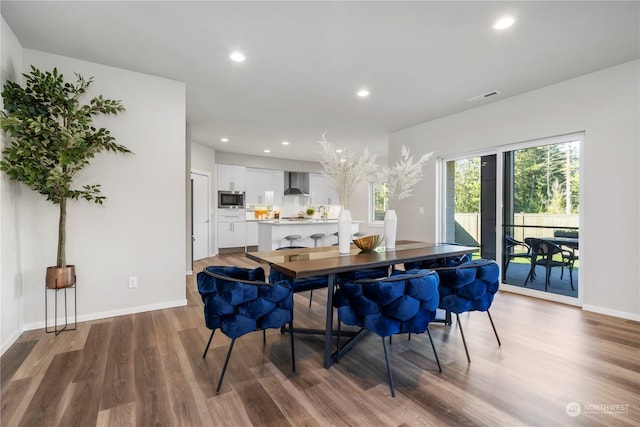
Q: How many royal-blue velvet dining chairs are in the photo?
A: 6